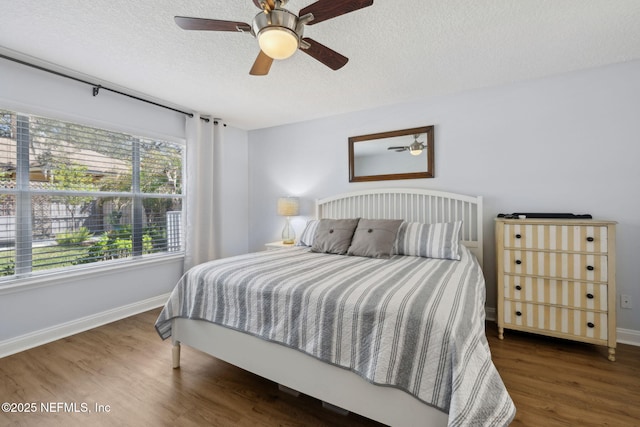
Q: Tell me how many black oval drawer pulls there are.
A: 8